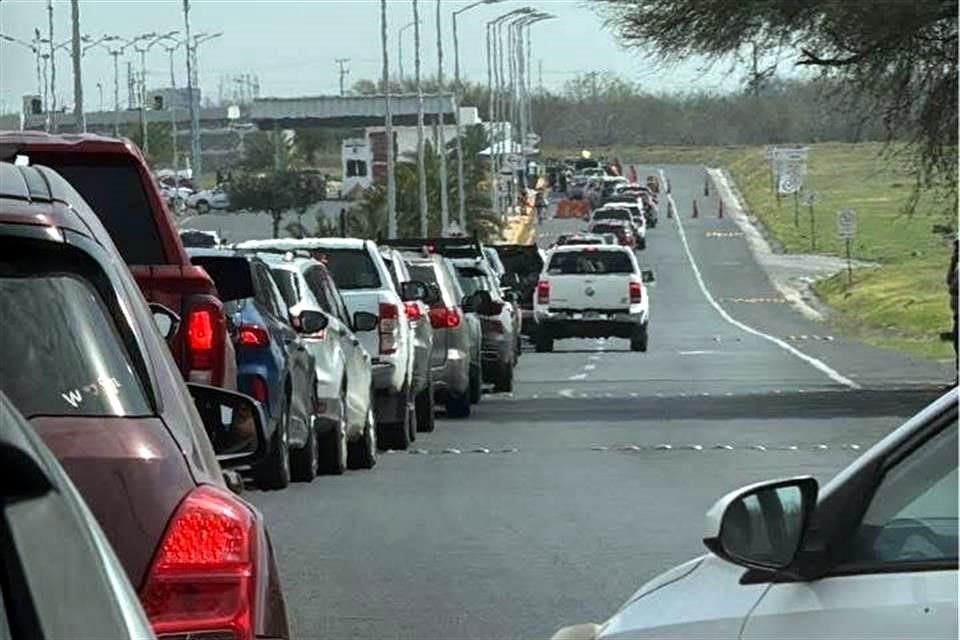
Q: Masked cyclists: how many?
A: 0